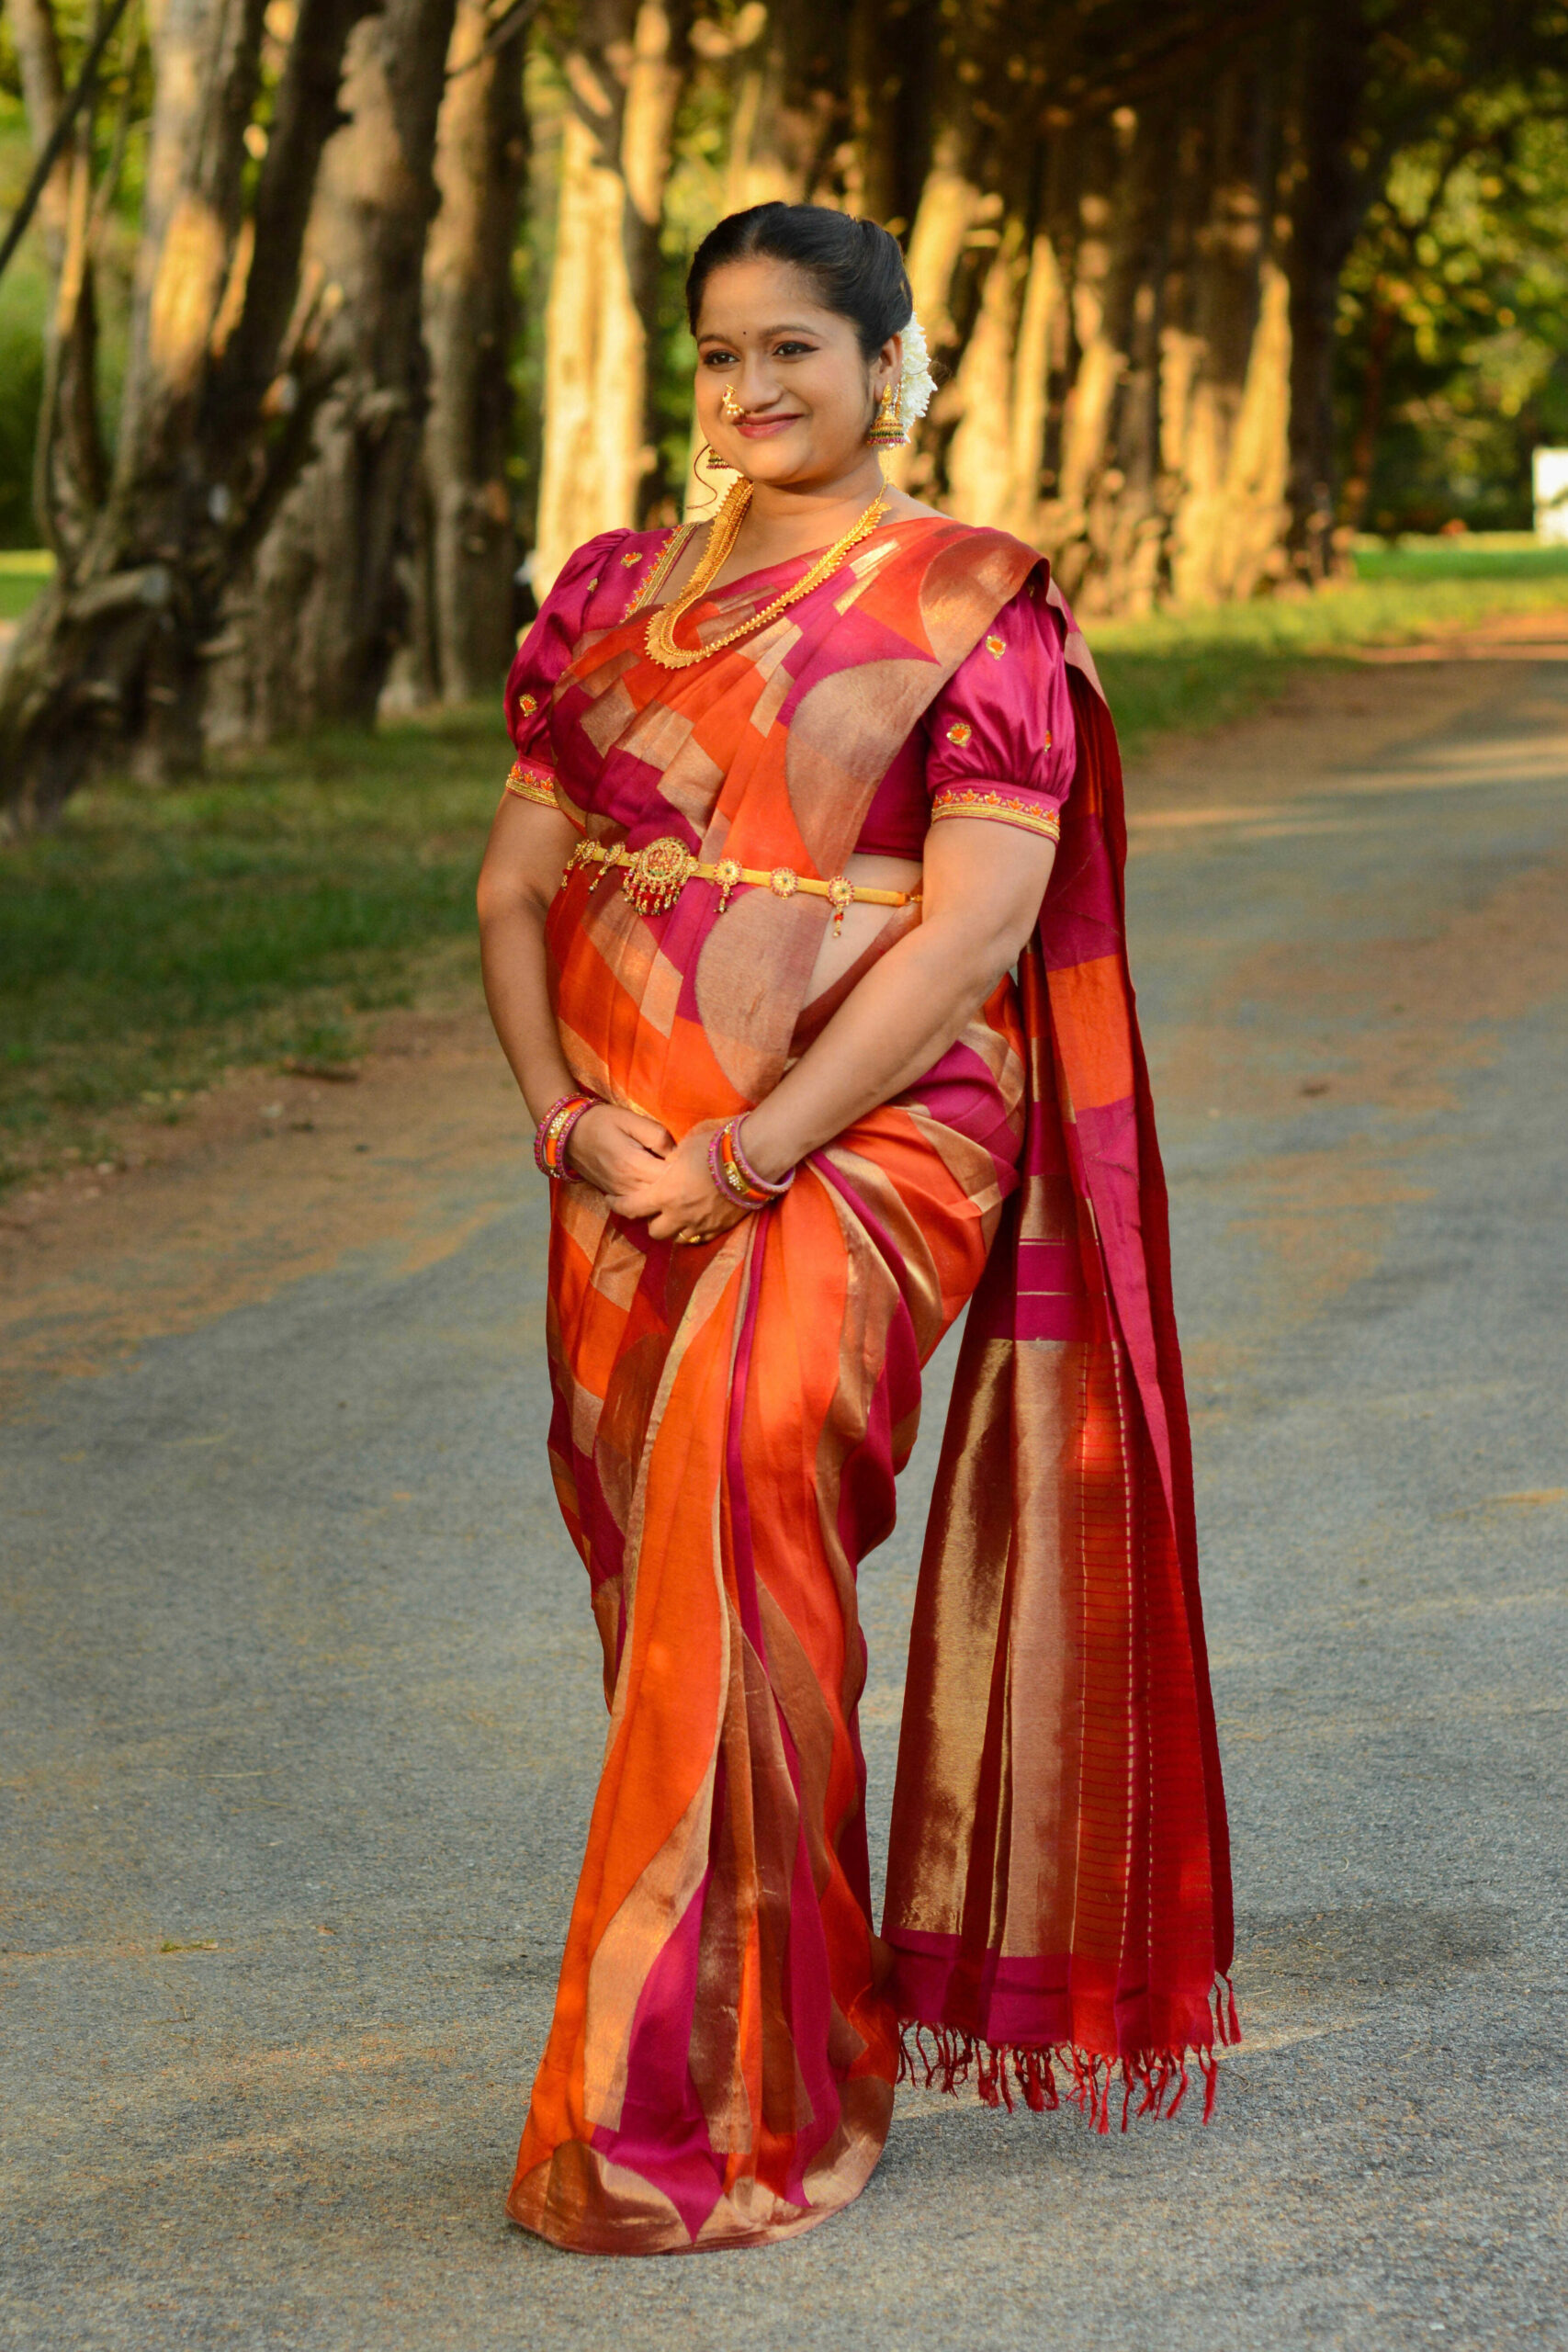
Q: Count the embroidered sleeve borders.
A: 2